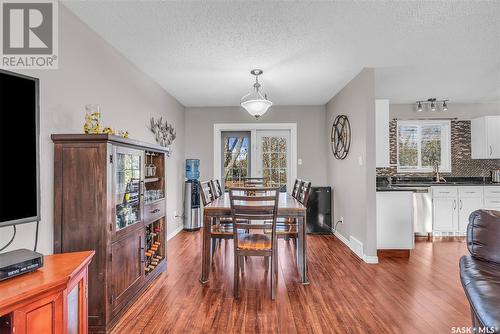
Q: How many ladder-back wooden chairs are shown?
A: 6